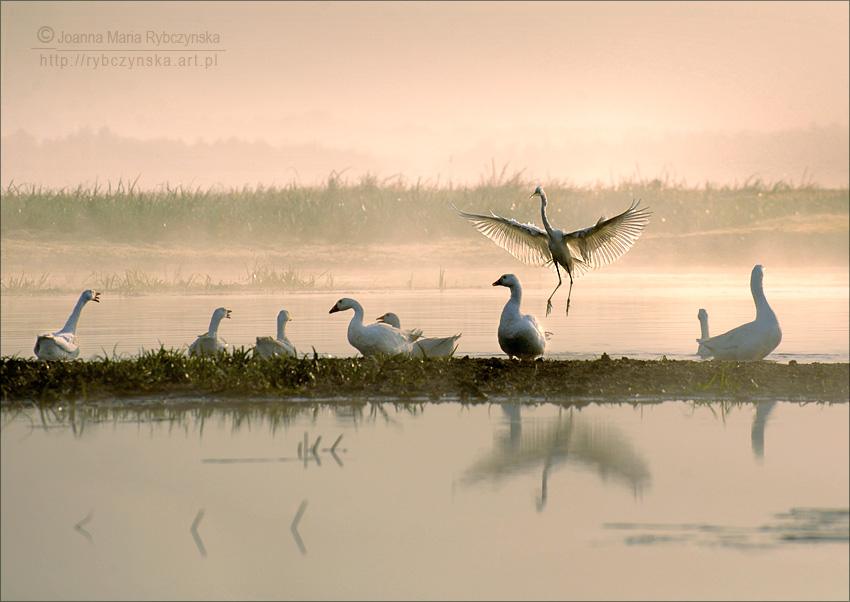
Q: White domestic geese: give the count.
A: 8